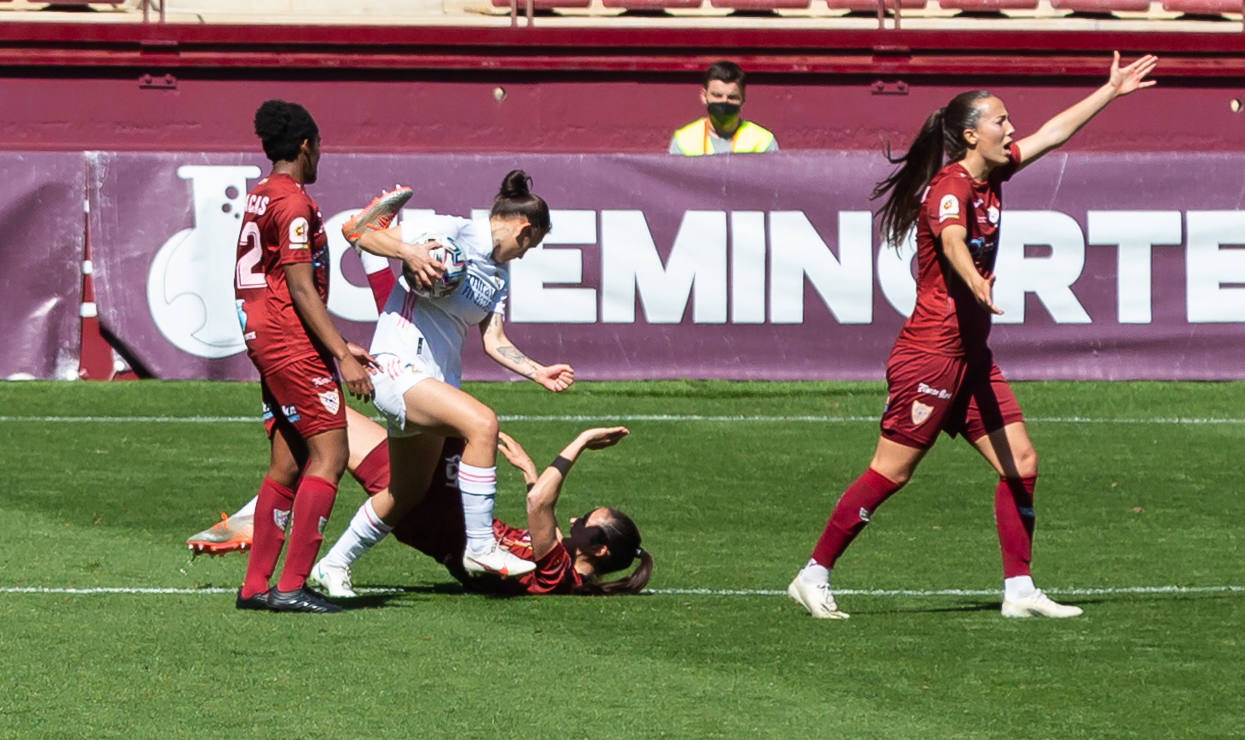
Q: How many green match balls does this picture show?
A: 0